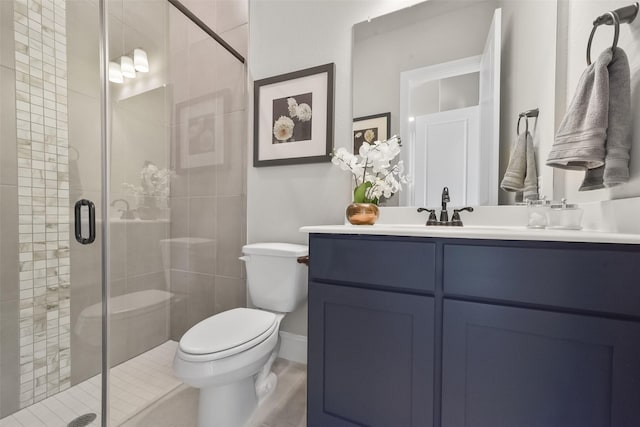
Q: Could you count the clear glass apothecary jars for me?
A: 2